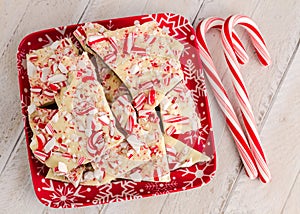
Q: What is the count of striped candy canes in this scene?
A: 2